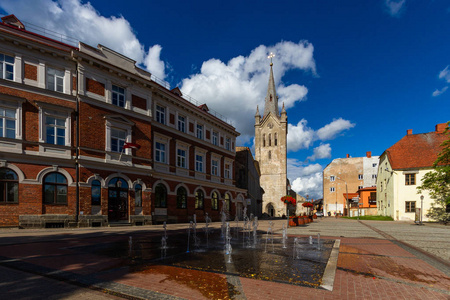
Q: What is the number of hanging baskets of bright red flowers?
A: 2